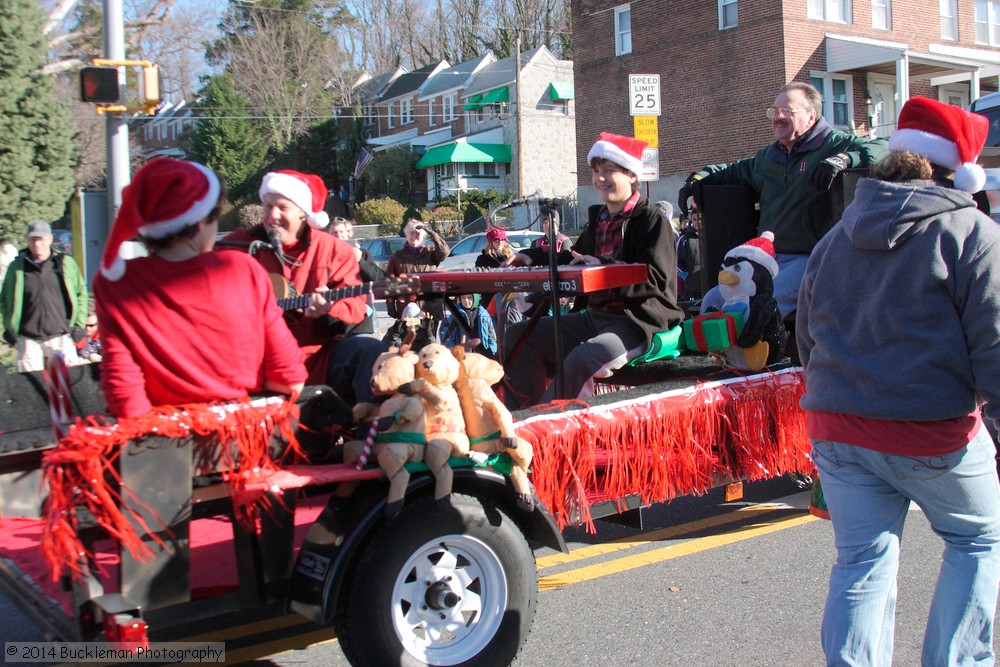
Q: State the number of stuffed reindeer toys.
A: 3